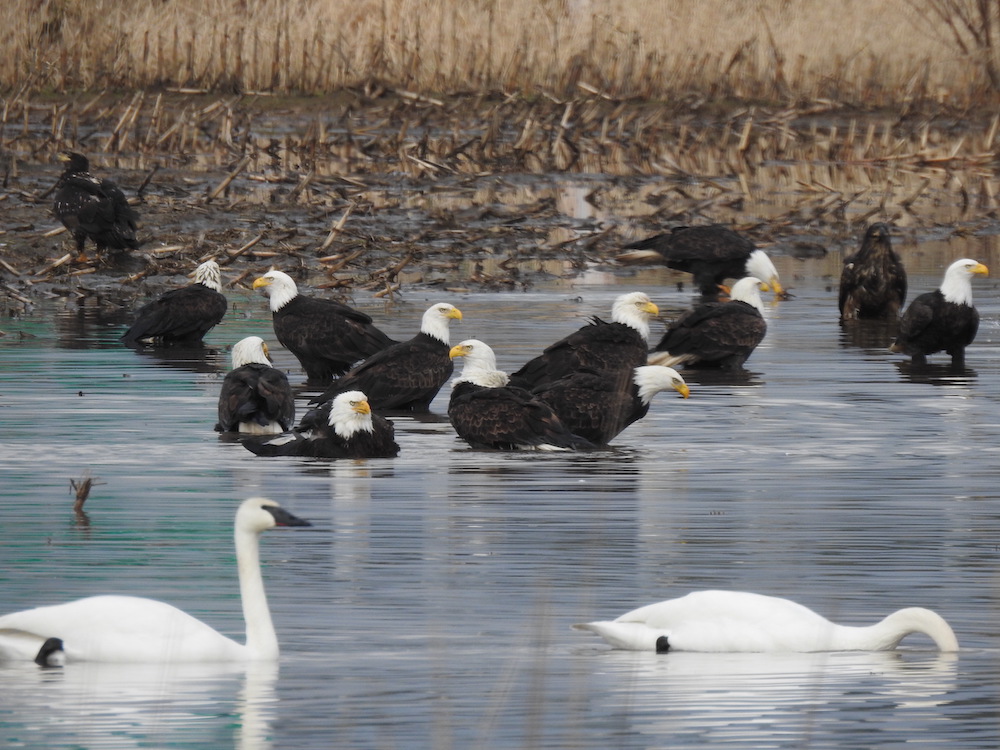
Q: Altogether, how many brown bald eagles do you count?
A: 2